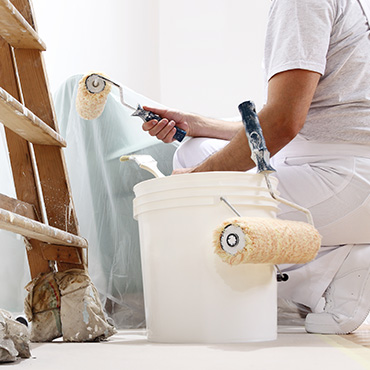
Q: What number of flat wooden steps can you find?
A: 3